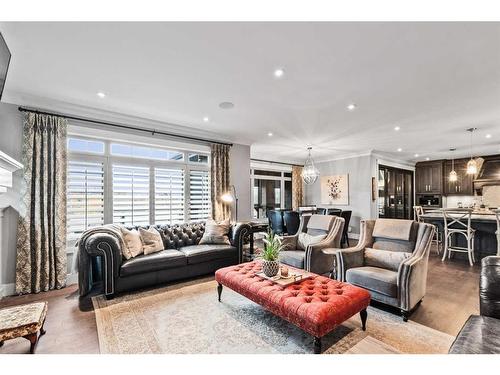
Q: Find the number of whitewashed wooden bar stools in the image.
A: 3